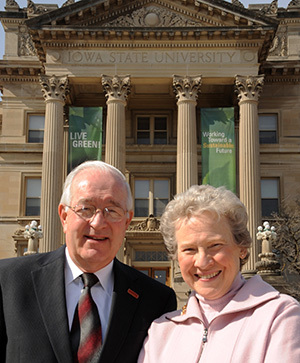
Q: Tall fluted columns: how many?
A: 4